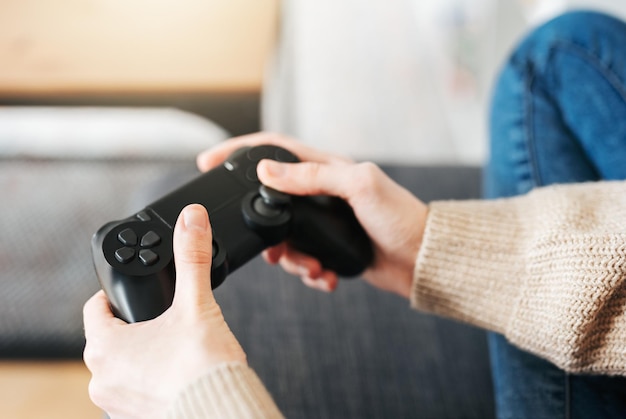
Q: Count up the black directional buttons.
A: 4